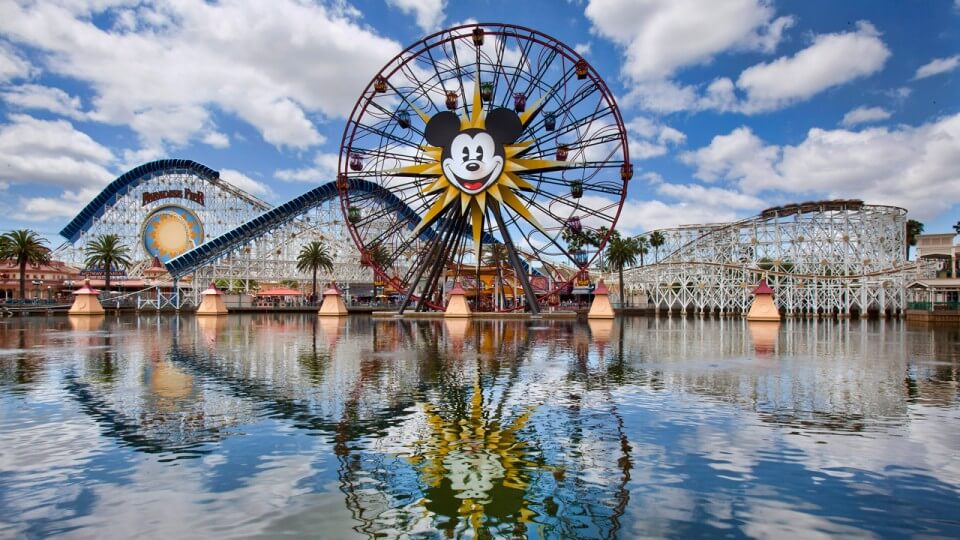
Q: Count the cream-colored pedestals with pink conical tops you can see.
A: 6